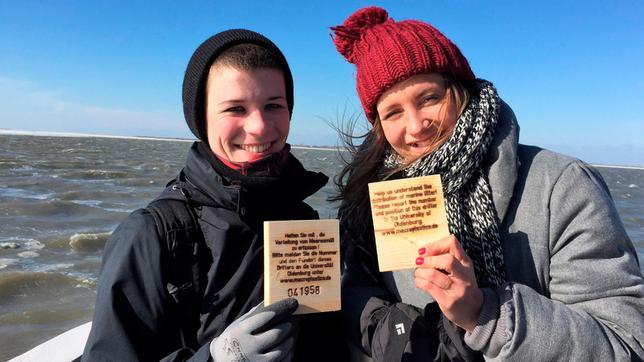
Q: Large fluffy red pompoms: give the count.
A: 1